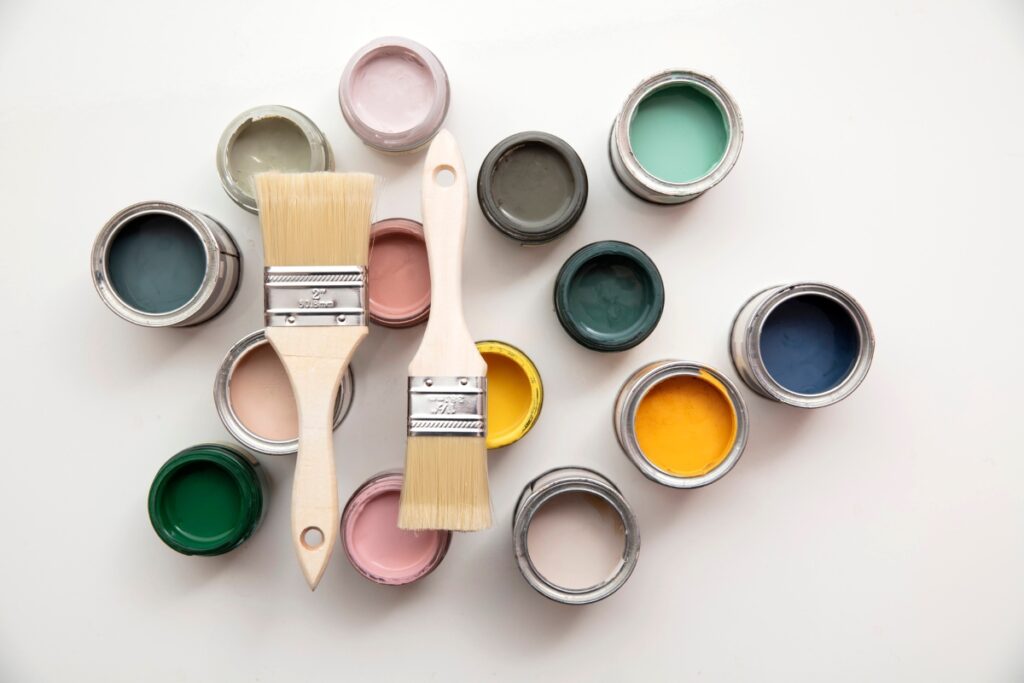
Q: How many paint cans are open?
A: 14